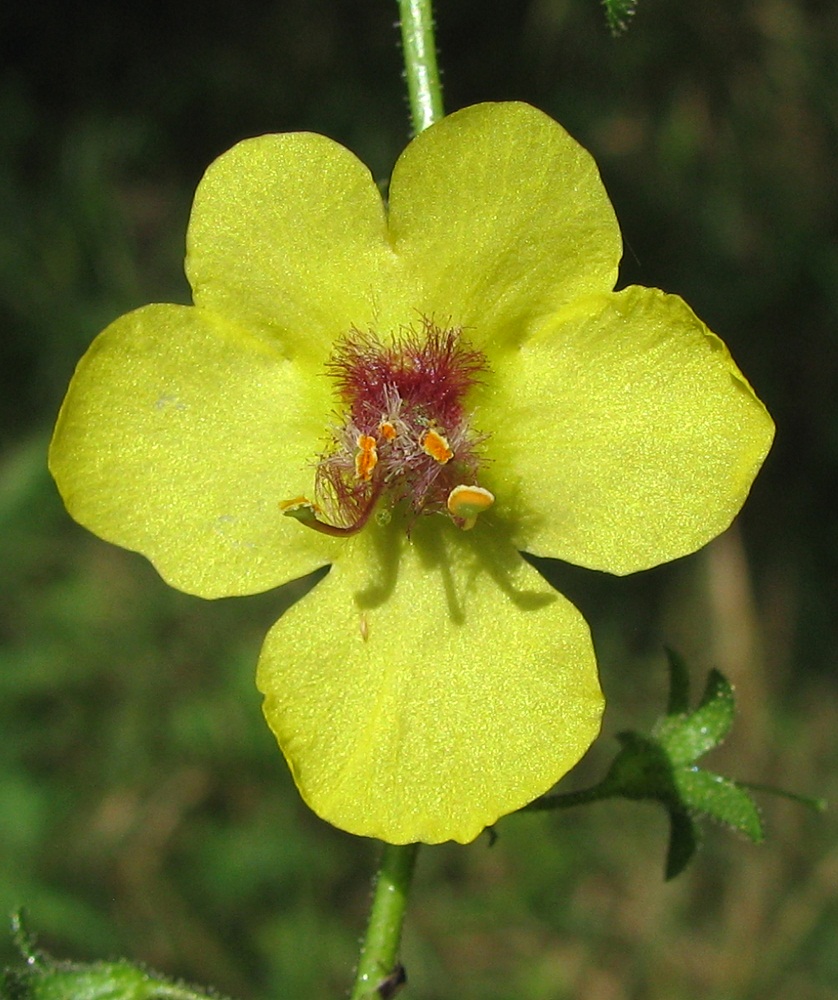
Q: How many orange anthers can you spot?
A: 5